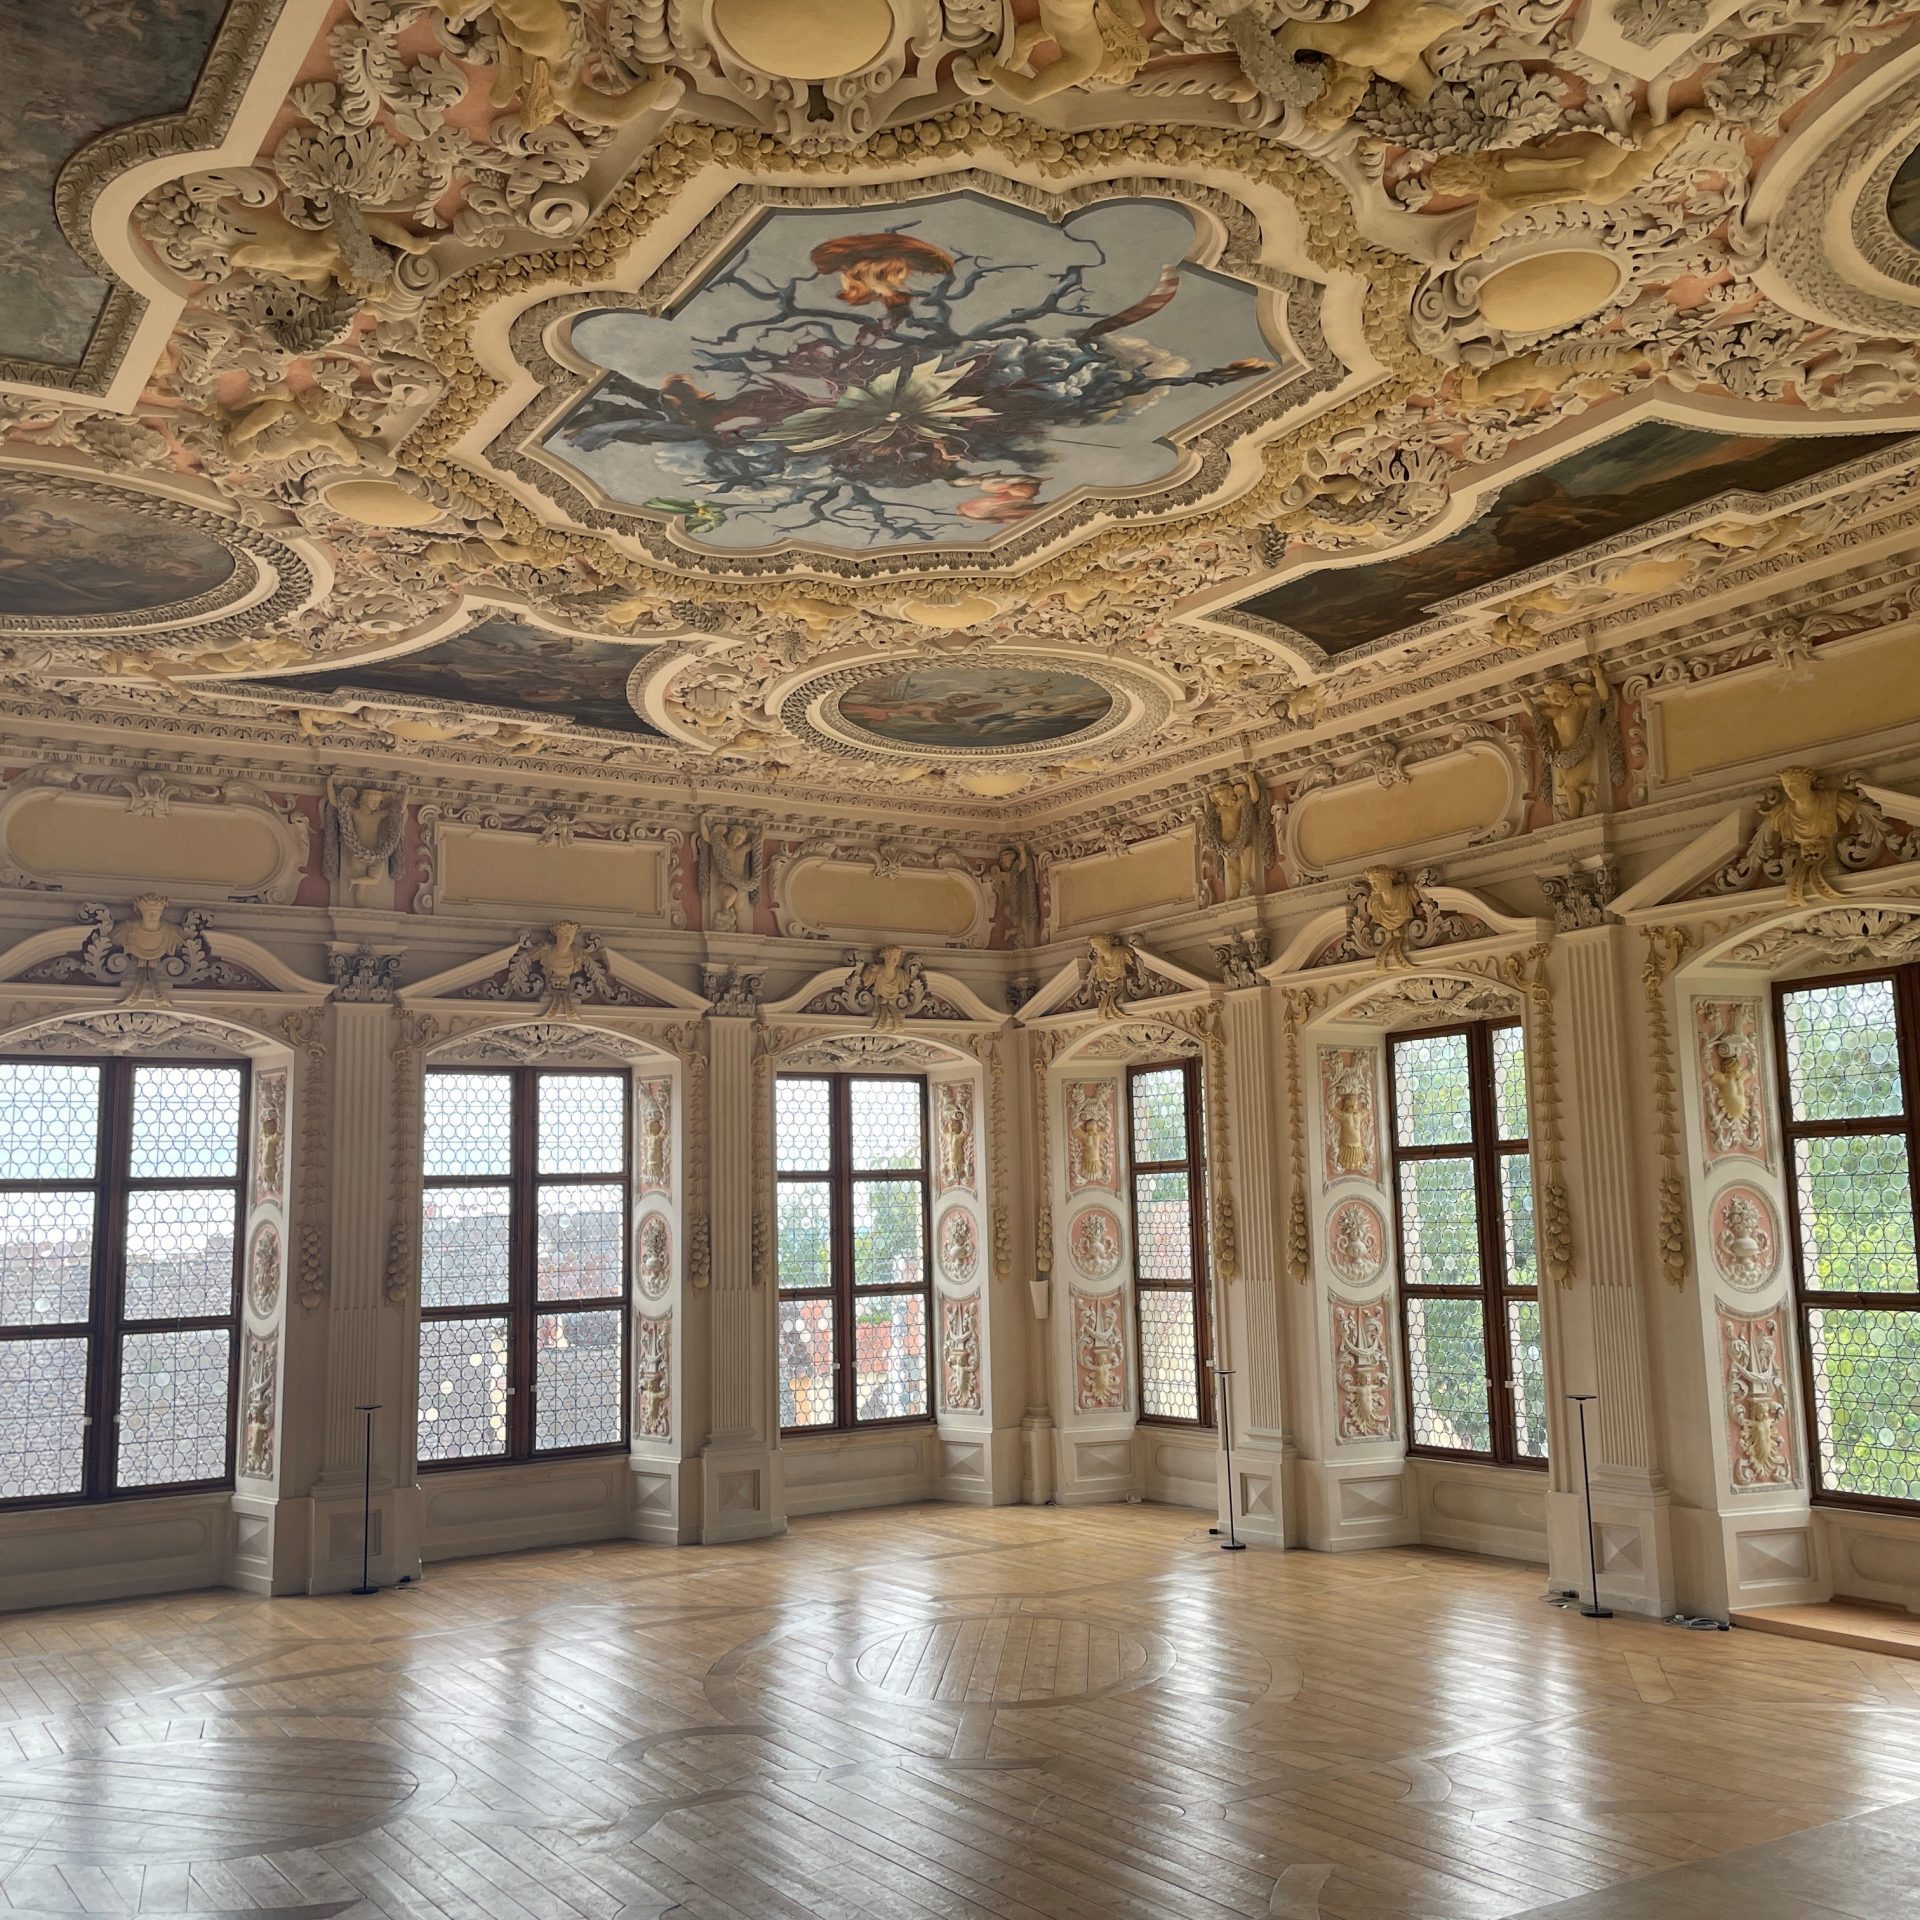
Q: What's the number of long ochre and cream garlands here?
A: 10